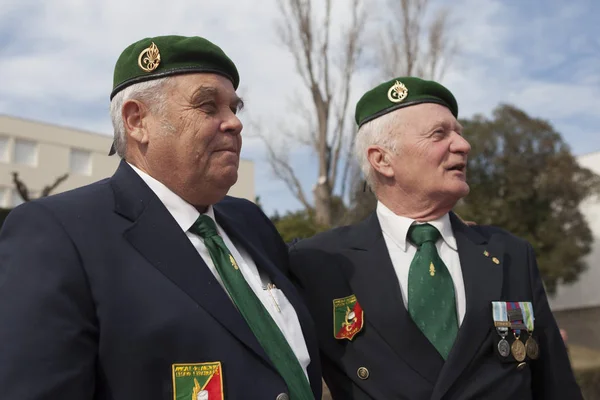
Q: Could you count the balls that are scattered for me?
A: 0